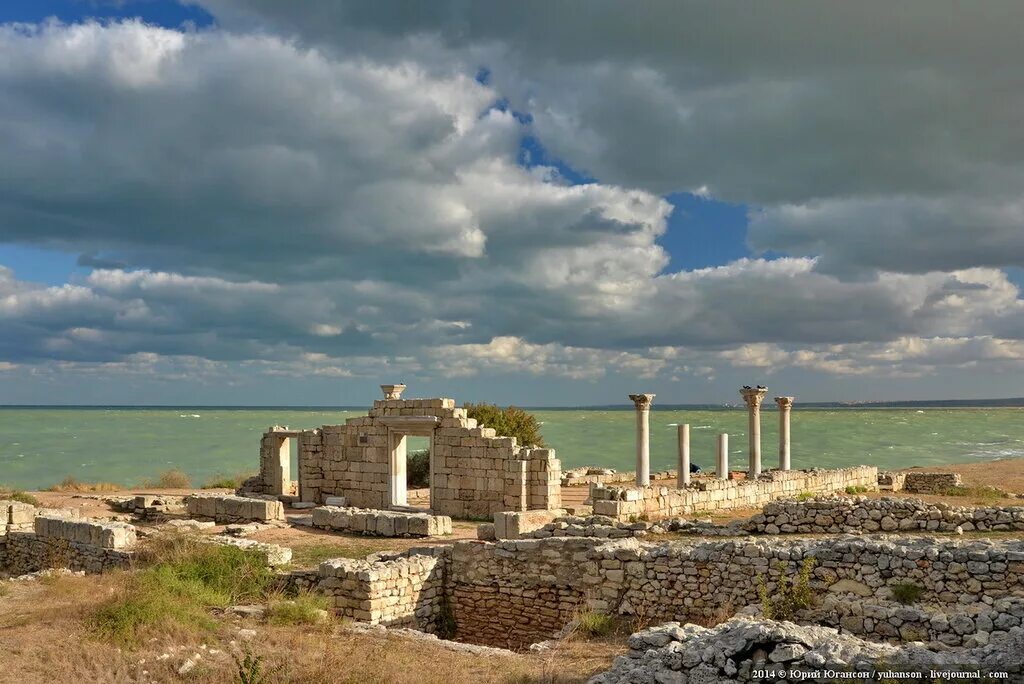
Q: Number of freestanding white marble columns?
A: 5